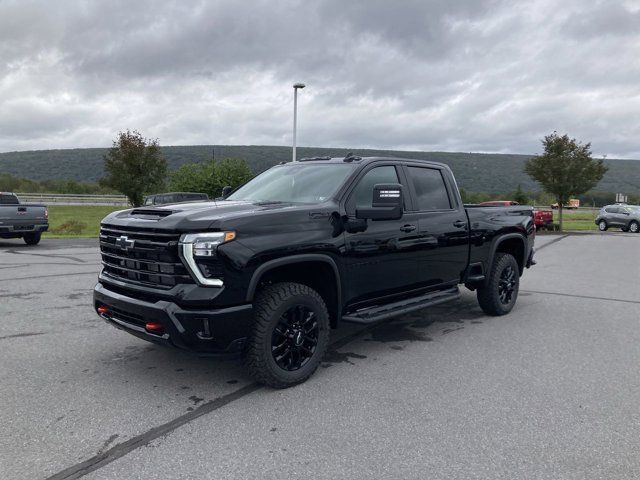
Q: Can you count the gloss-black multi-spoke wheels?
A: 2